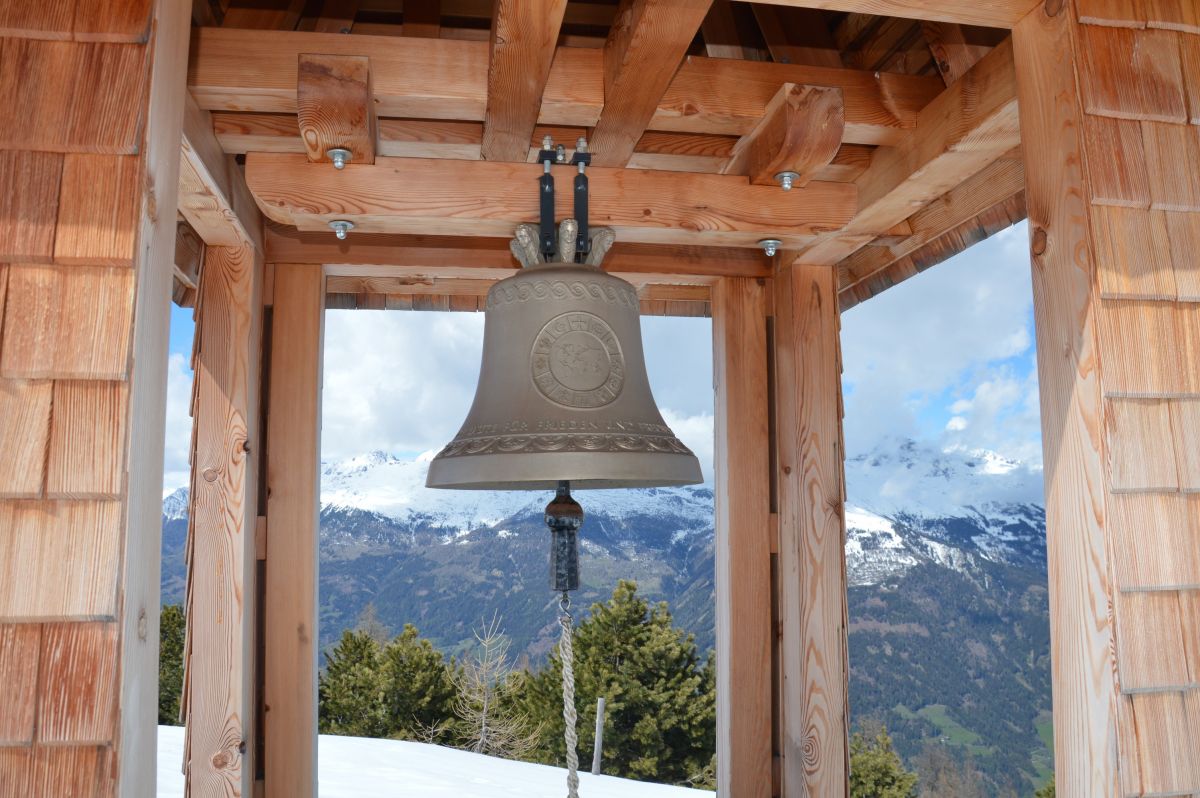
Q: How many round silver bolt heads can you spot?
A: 4